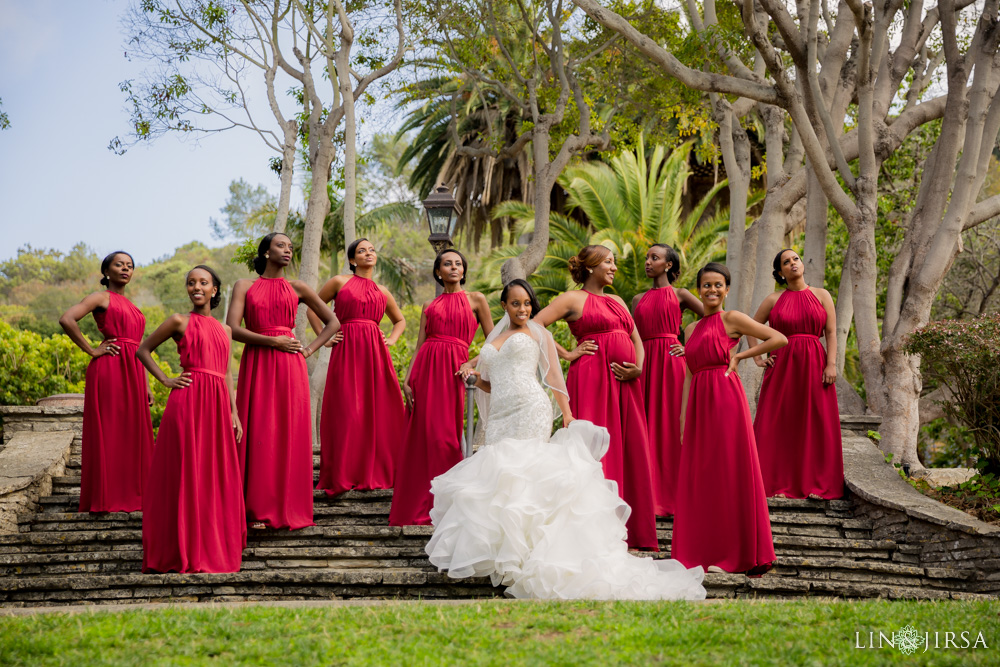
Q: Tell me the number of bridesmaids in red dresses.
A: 9